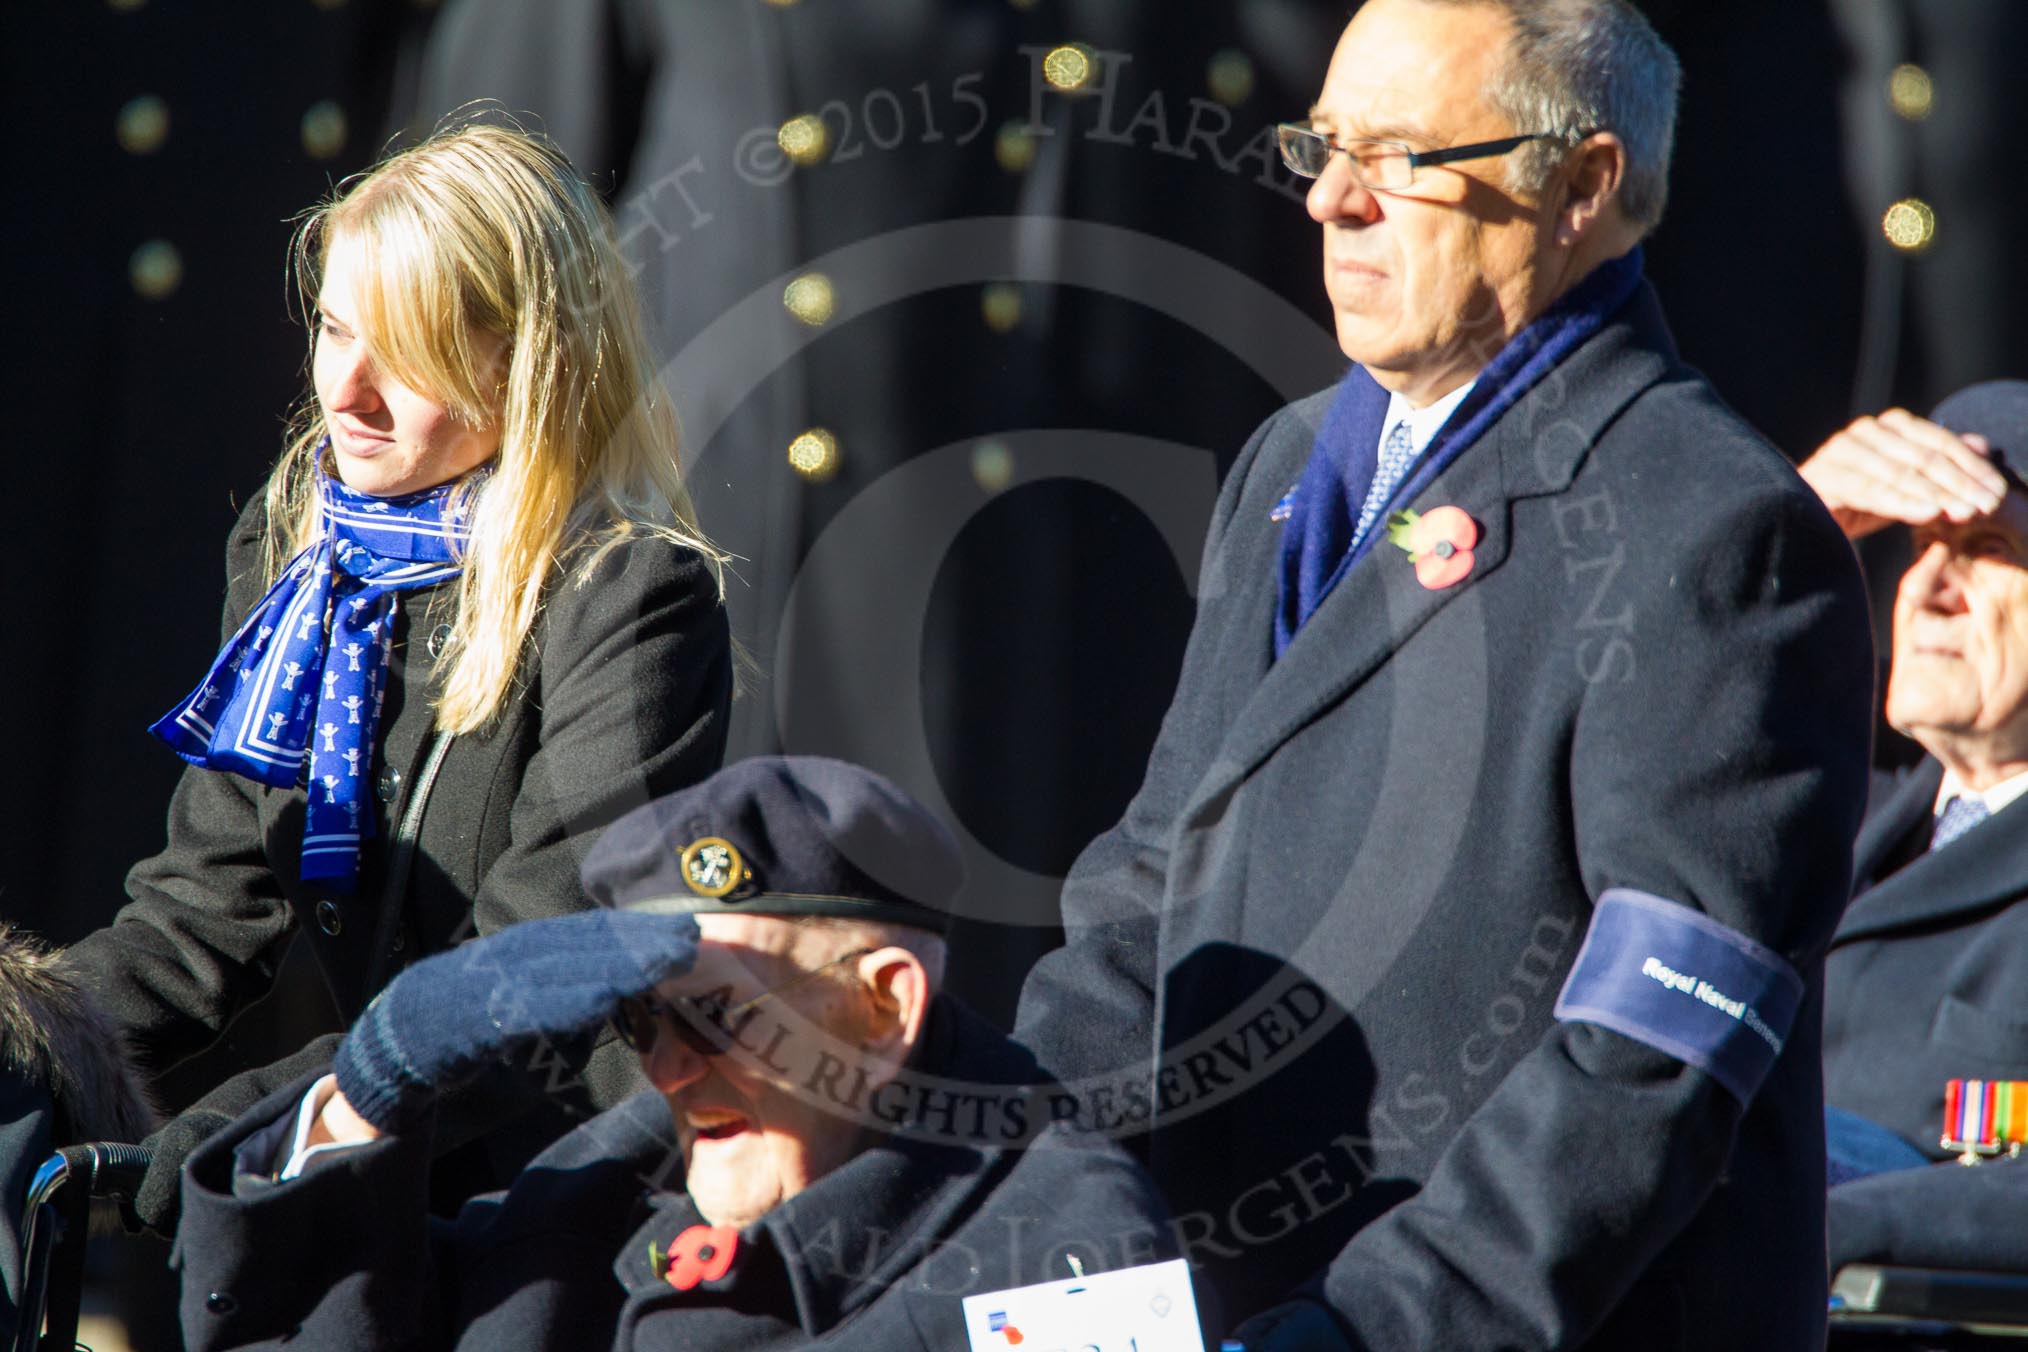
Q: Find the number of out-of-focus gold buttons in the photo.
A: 13